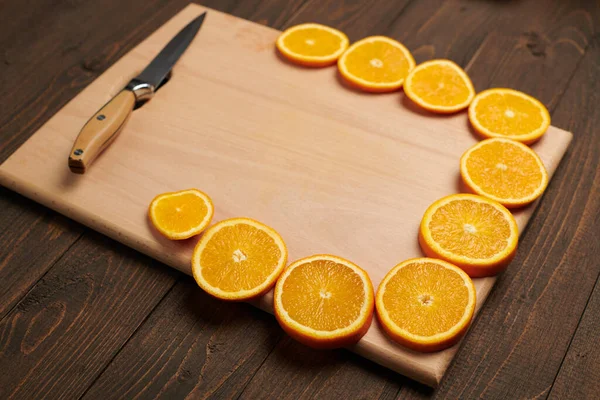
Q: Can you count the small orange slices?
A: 1